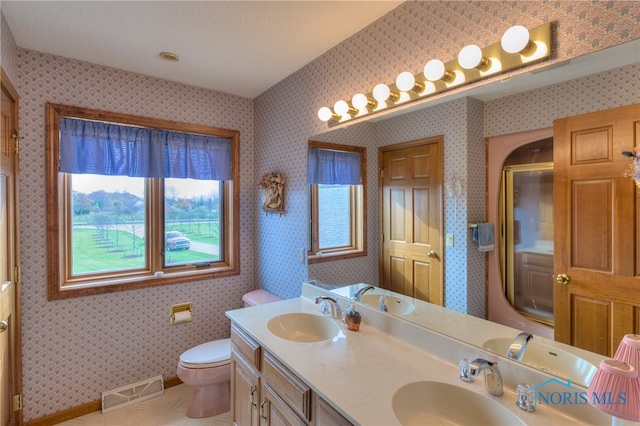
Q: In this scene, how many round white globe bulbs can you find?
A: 8